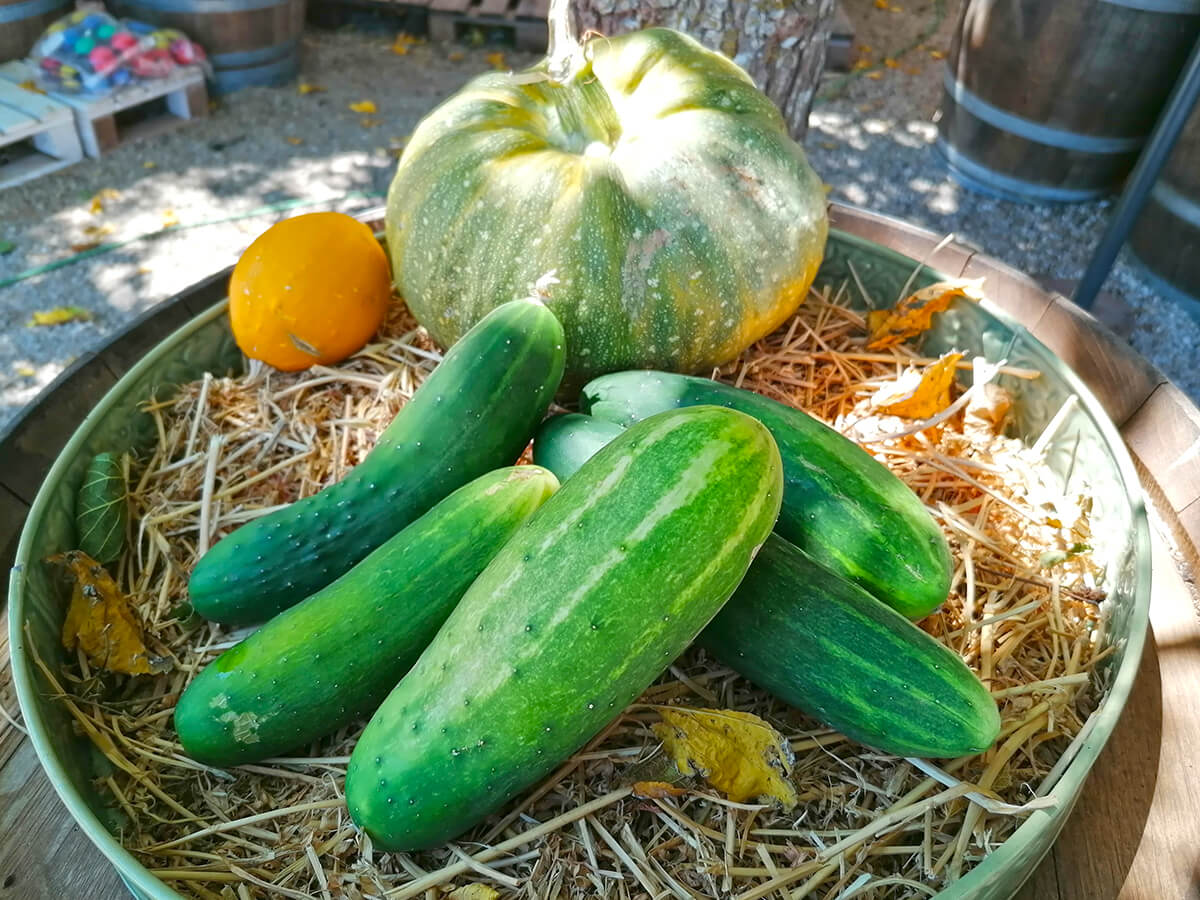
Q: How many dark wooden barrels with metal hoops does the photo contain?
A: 4